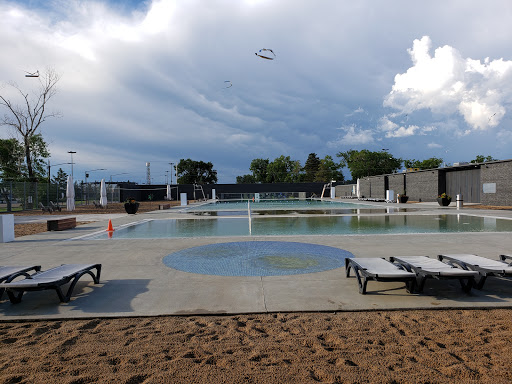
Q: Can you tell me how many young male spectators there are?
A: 0